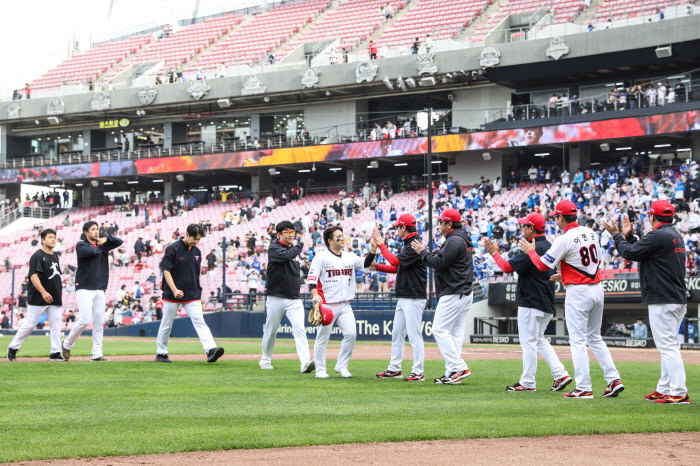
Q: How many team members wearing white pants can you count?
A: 10